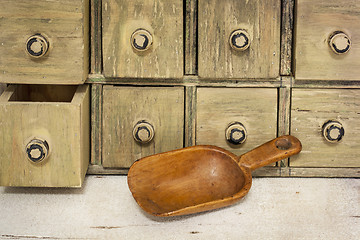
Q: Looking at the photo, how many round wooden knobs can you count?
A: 8